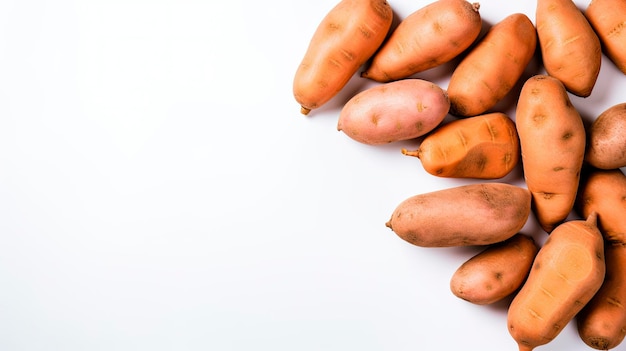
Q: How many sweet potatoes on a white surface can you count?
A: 14